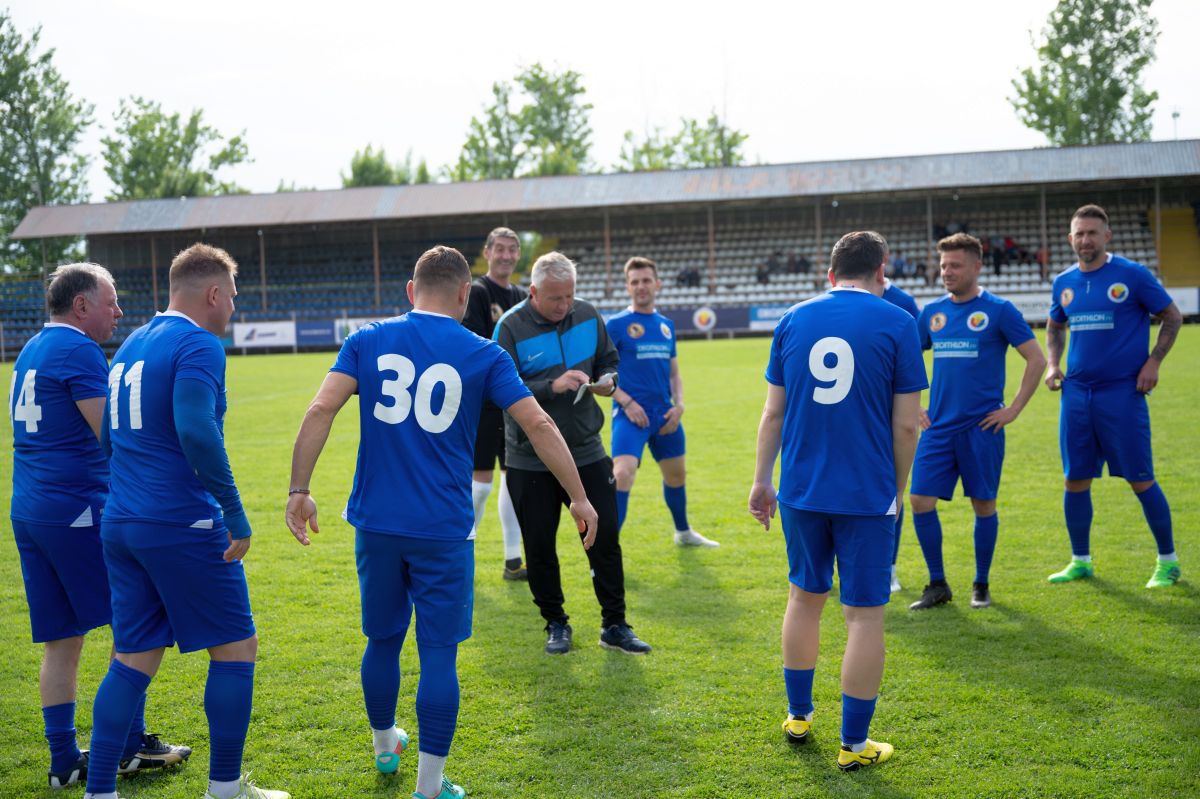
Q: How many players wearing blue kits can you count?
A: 8